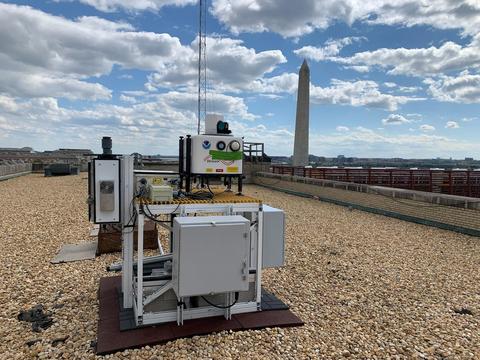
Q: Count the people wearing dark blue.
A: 0